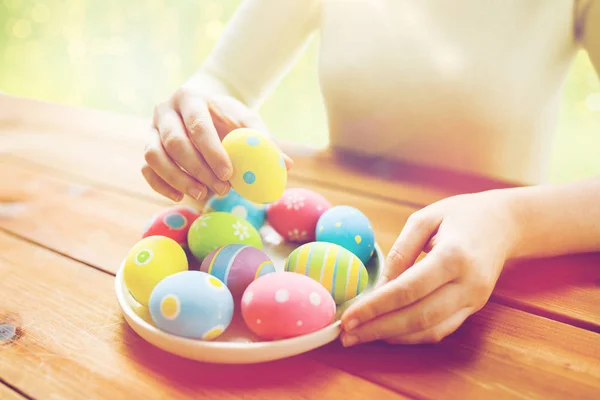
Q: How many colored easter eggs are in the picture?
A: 11